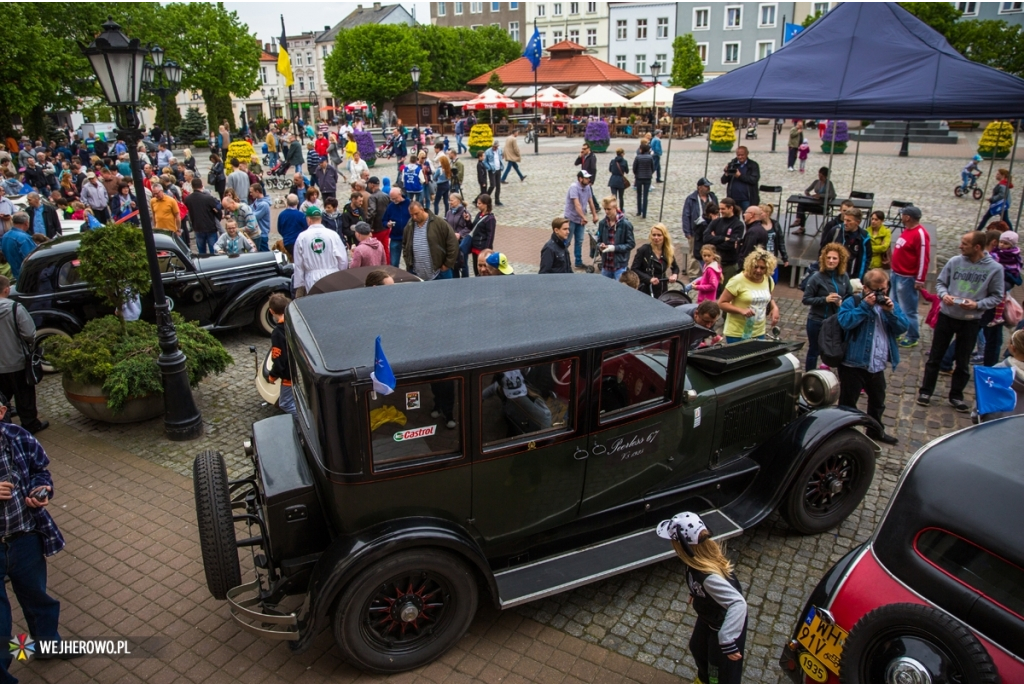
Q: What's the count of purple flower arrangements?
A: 3